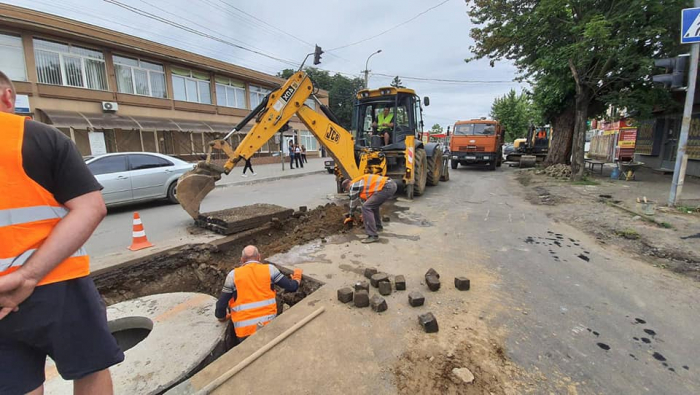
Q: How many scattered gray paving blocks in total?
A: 13